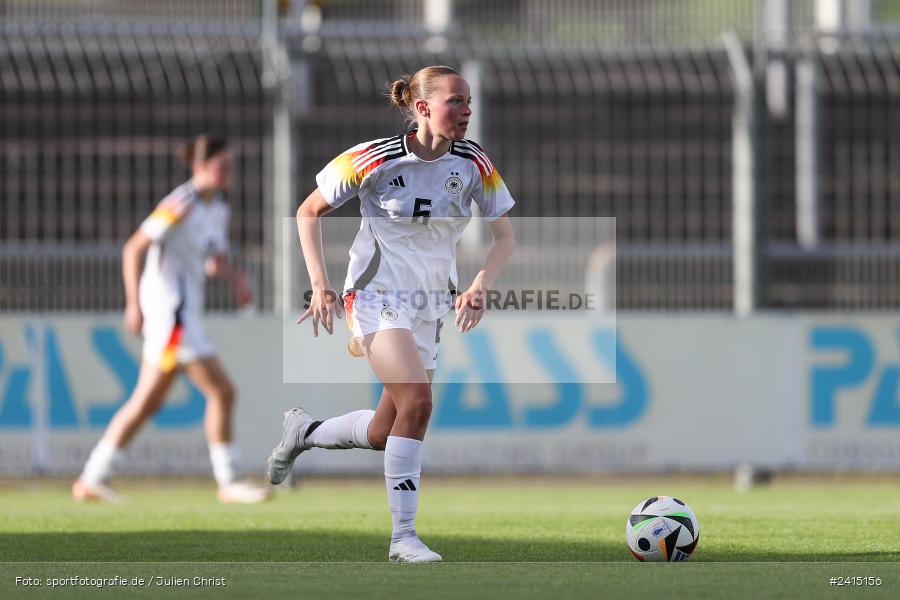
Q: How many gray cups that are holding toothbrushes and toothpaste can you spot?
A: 0